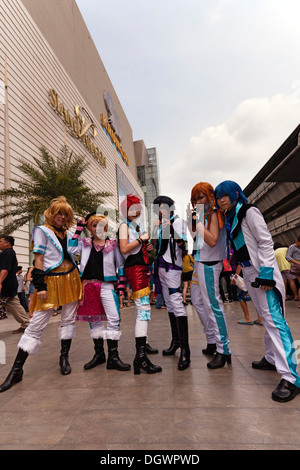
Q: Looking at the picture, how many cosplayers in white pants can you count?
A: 6